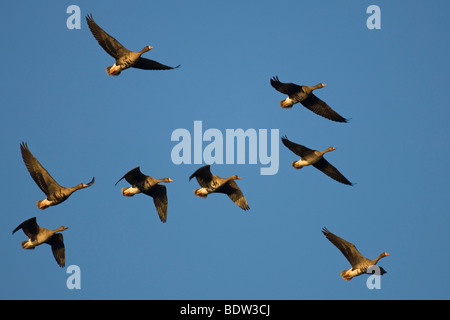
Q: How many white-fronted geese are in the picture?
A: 8